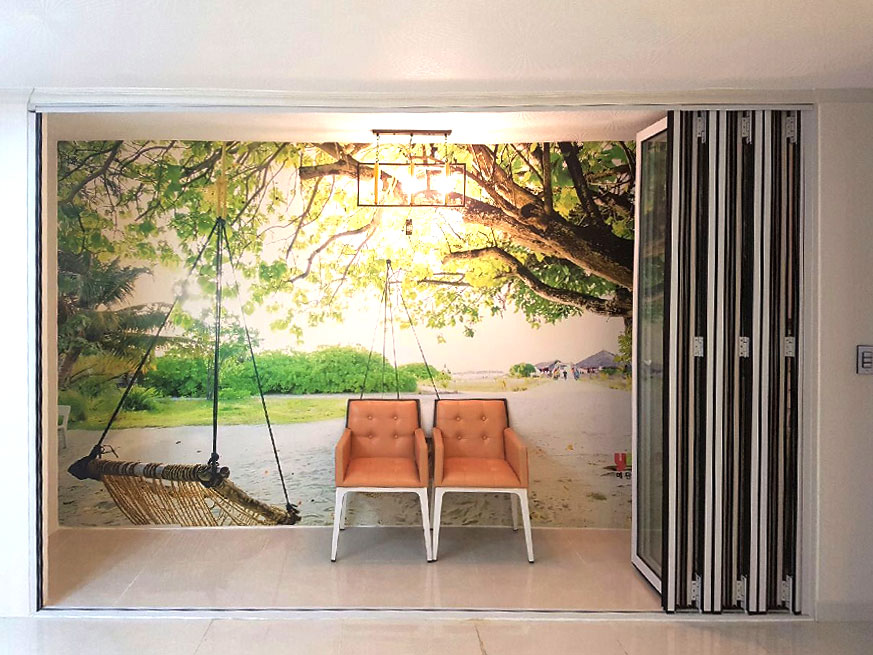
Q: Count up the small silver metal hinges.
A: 9